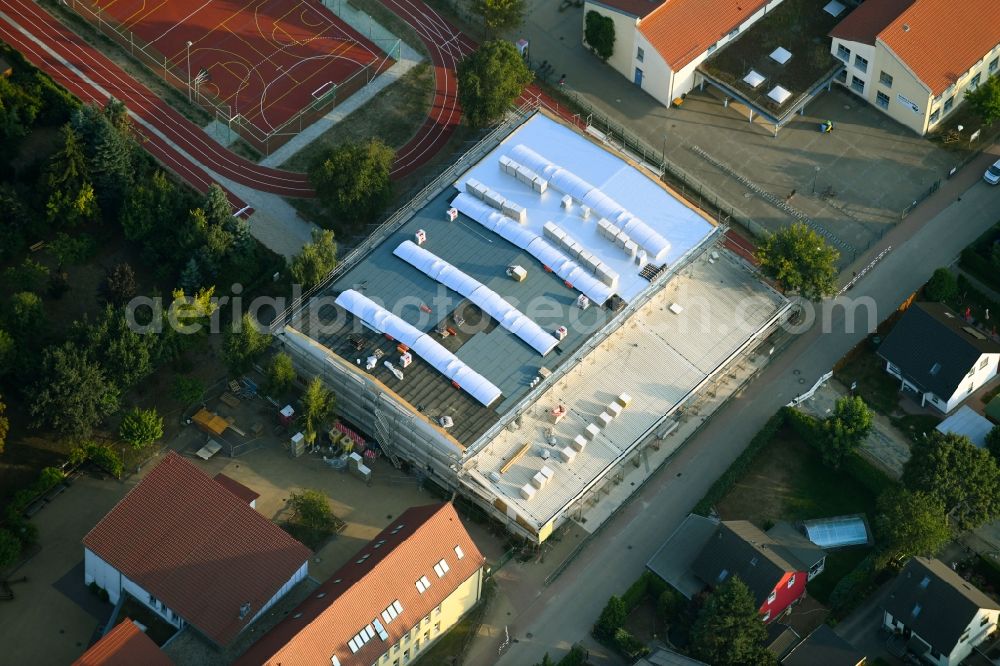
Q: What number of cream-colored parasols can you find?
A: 1